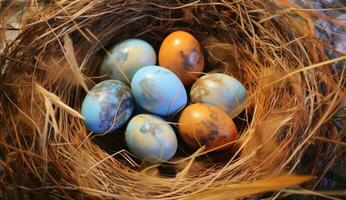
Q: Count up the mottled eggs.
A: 7